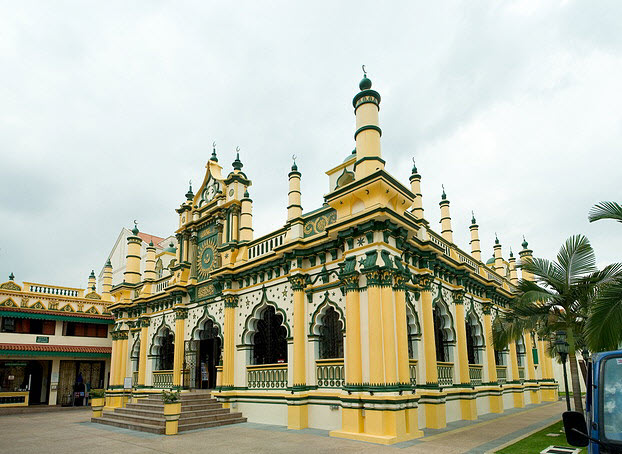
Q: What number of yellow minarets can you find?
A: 13